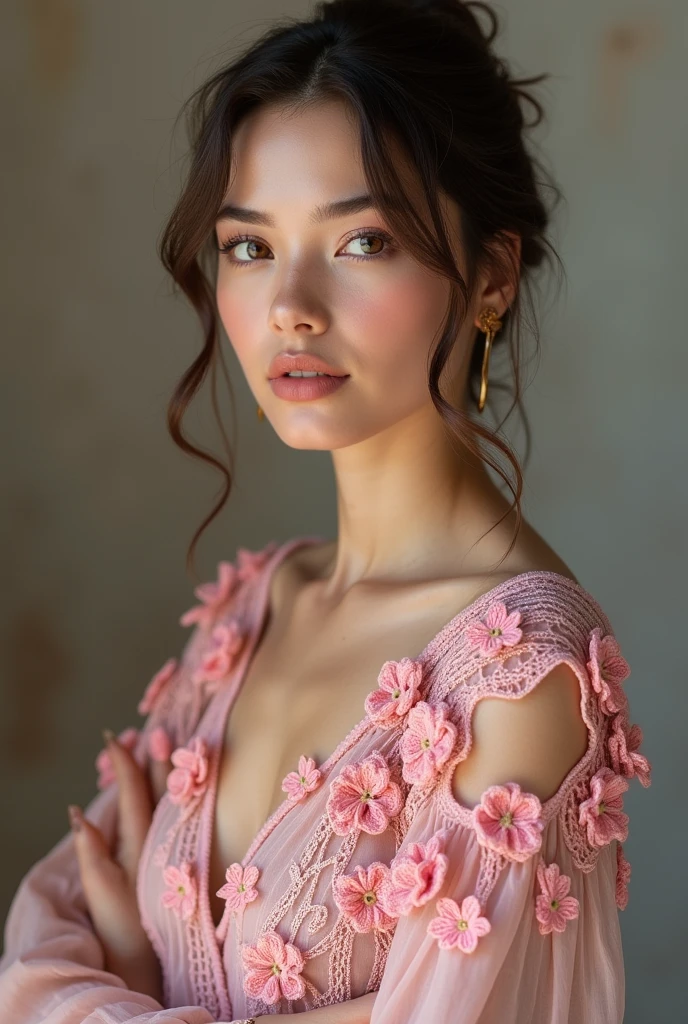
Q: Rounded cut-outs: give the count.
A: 1